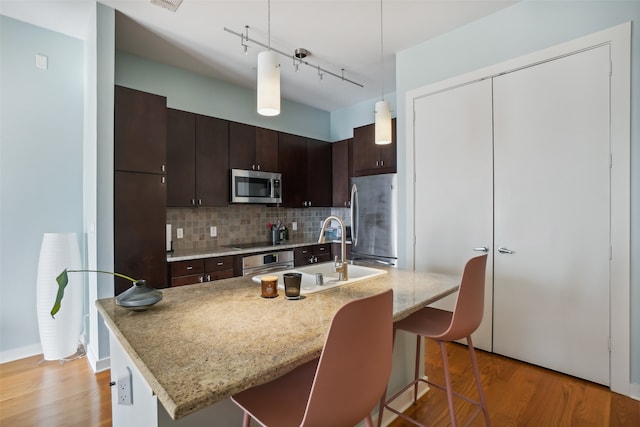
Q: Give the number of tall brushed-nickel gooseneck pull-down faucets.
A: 1